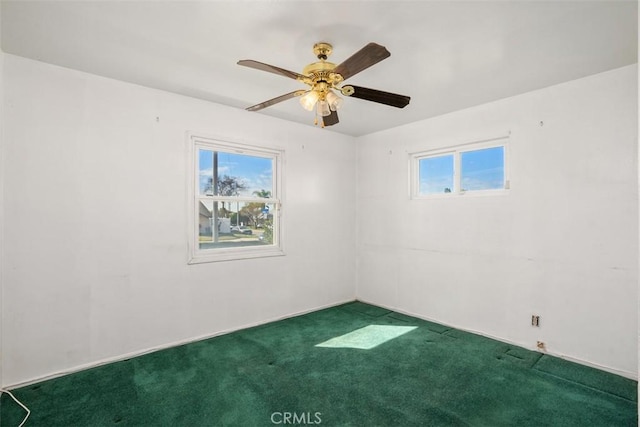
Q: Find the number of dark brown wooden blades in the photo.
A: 5